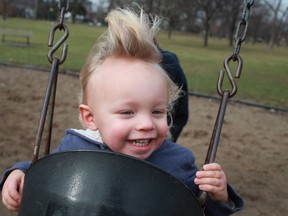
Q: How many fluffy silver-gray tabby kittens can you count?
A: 0